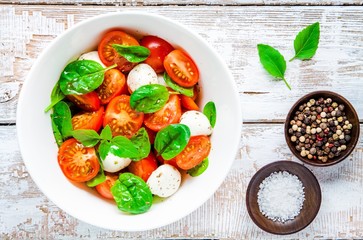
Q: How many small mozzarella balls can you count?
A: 5